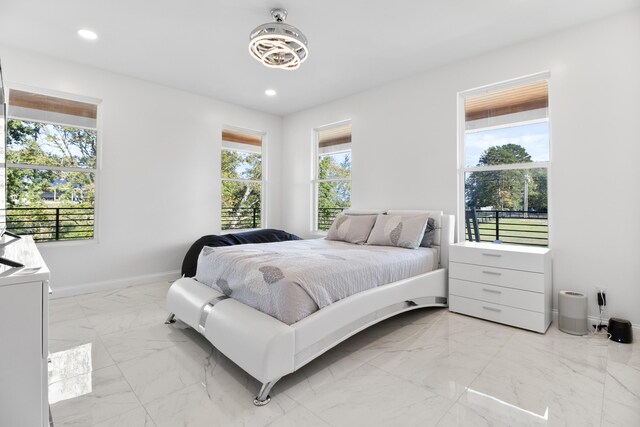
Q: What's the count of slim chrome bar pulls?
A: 4